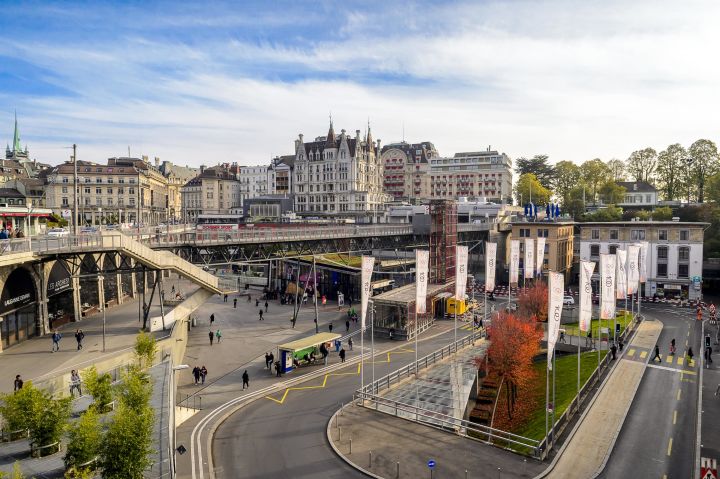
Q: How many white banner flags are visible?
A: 13